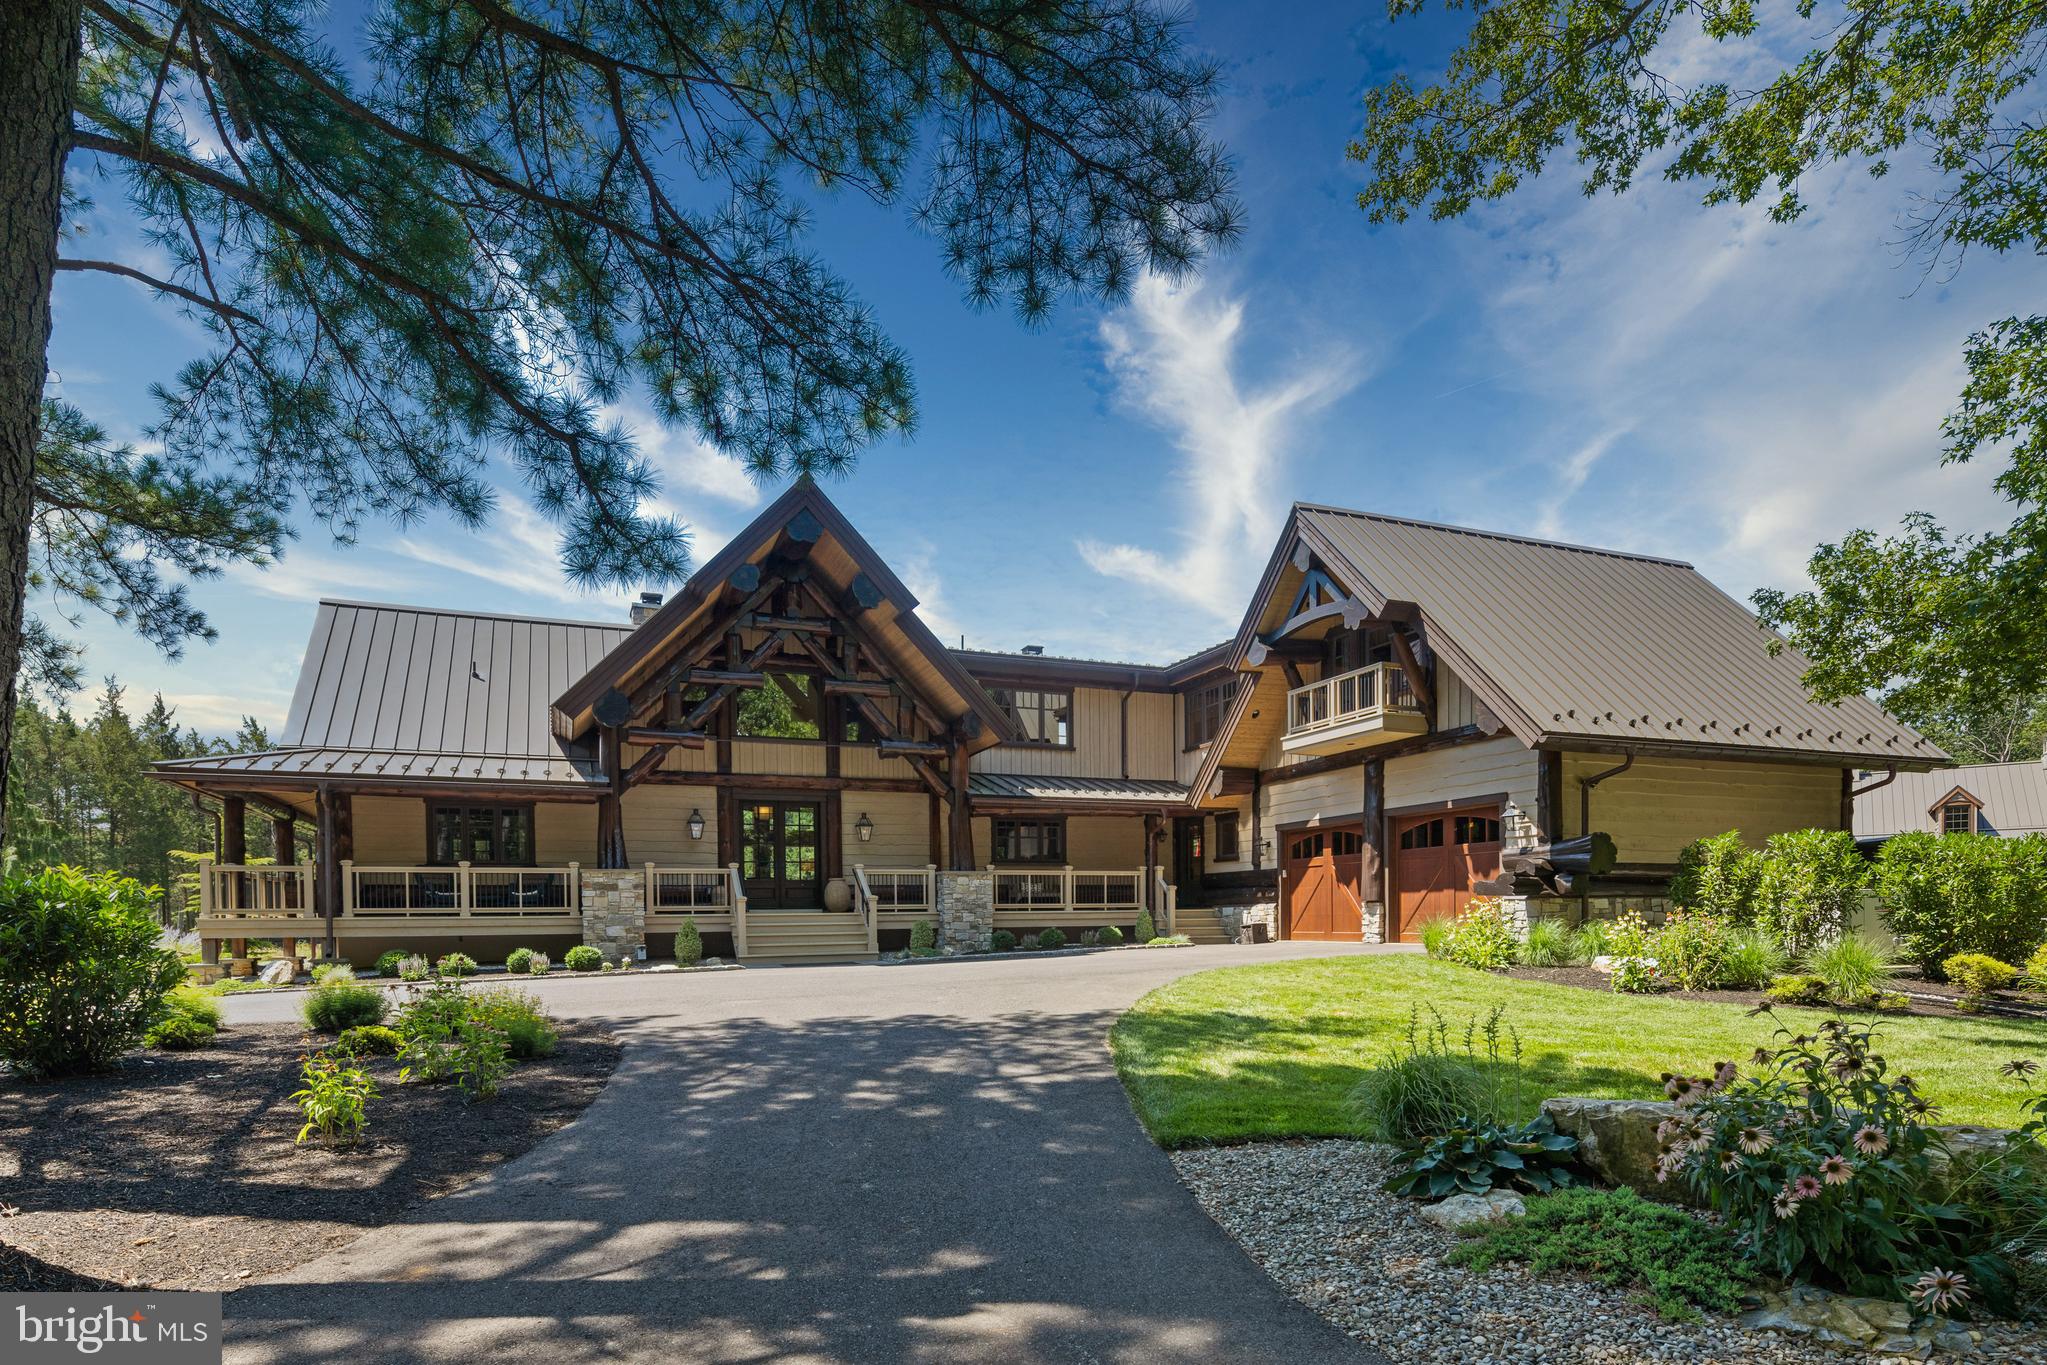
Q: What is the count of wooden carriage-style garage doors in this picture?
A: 2